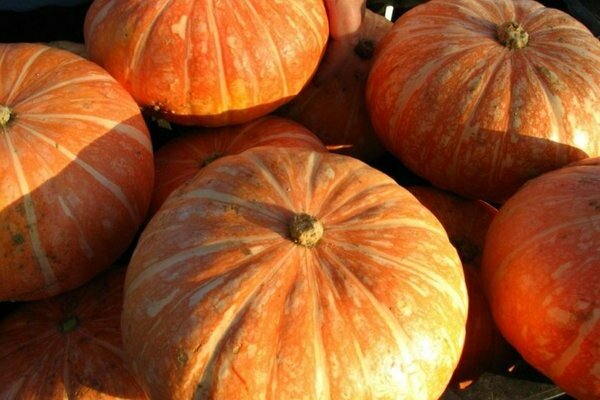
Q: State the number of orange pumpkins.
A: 9